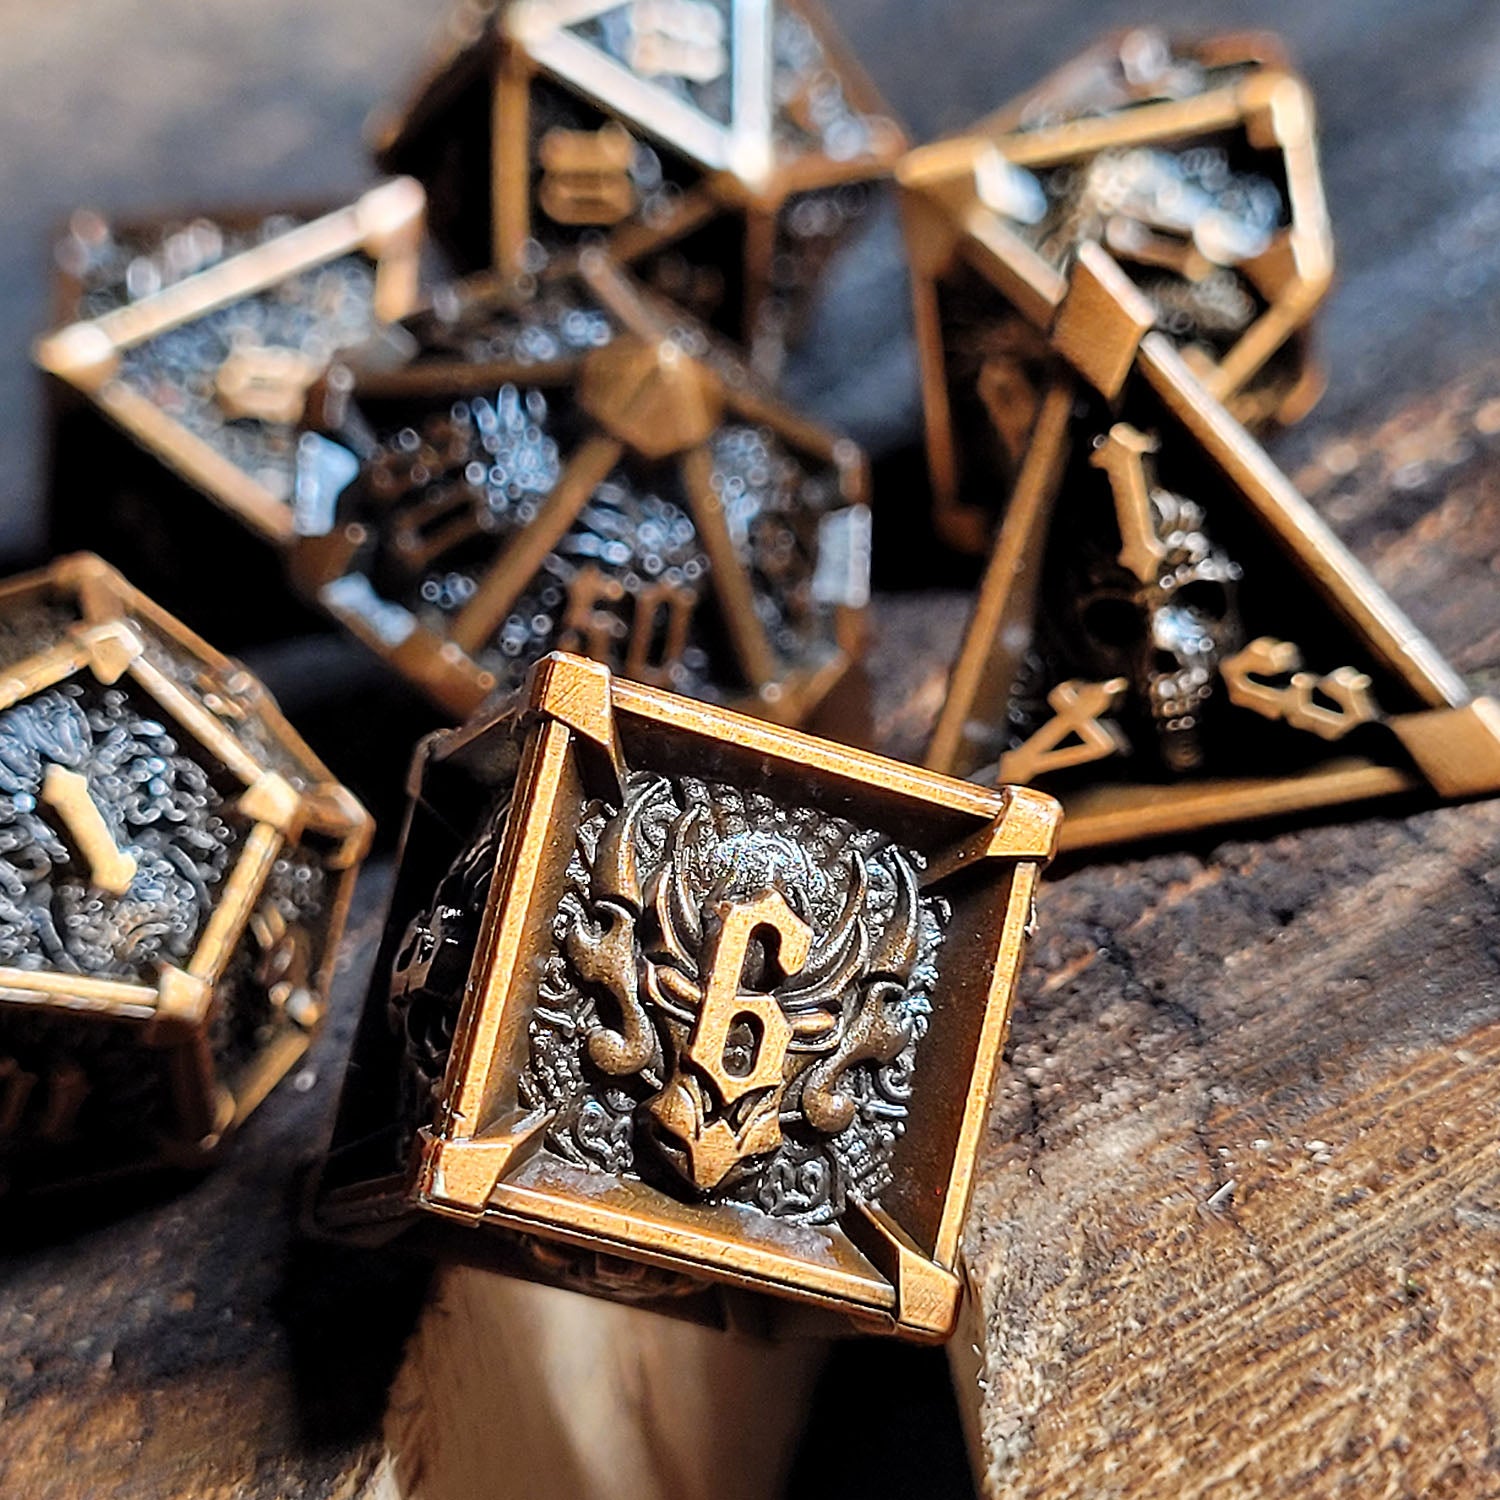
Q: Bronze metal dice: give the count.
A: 7